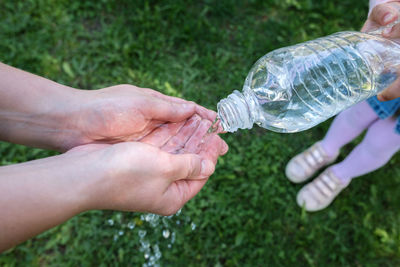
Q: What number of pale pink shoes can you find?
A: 2